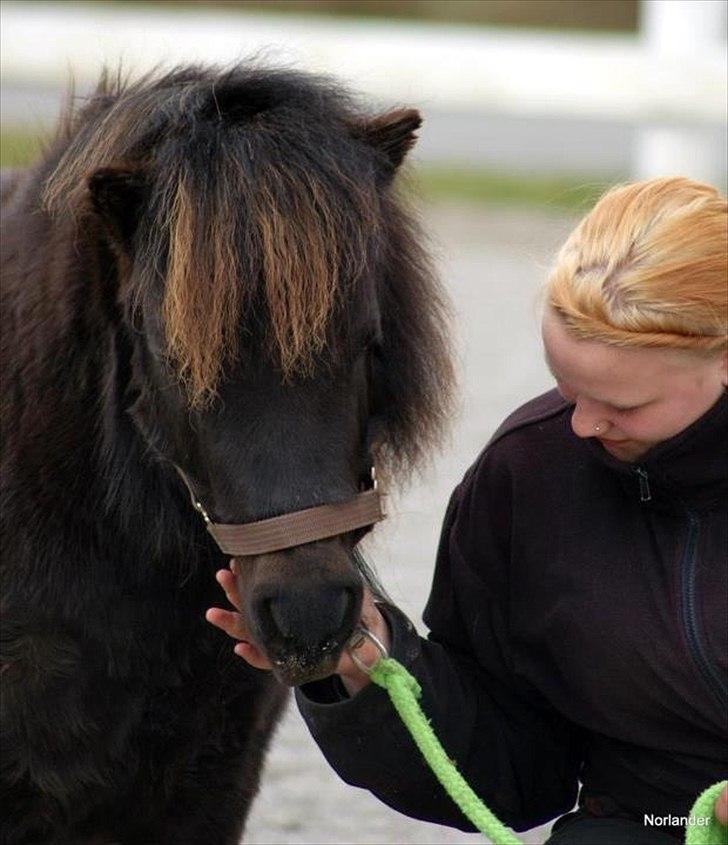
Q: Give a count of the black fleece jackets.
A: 1